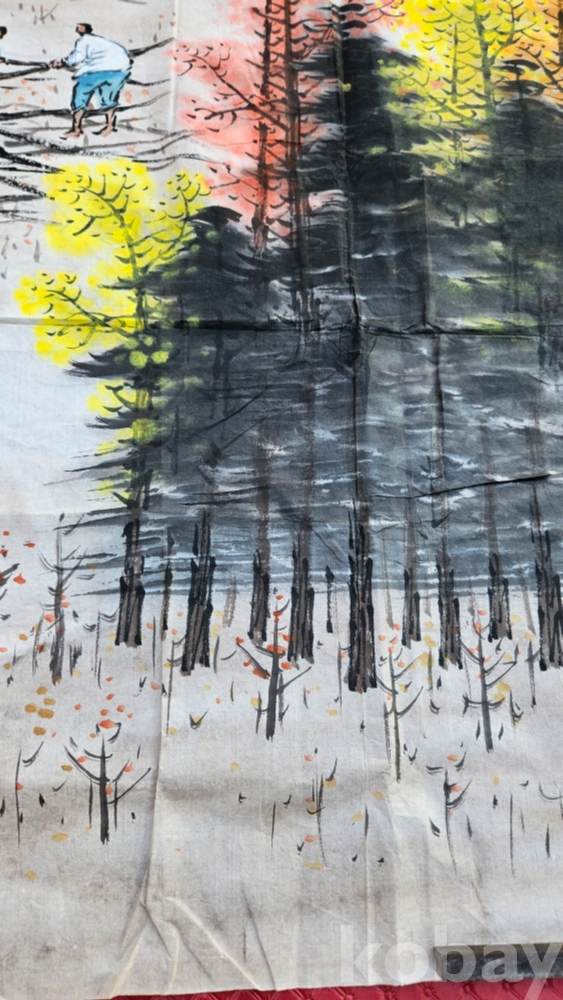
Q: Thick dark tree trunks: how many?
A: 9